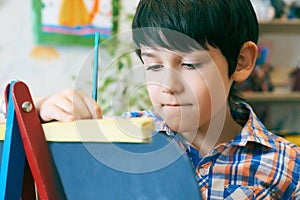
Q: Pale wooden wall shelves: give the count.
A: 2